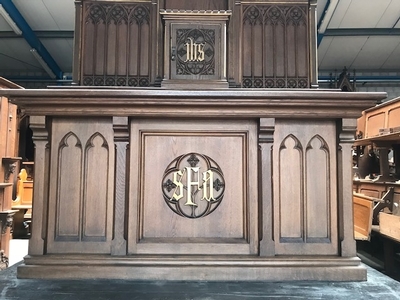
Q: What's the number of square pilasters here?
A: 4